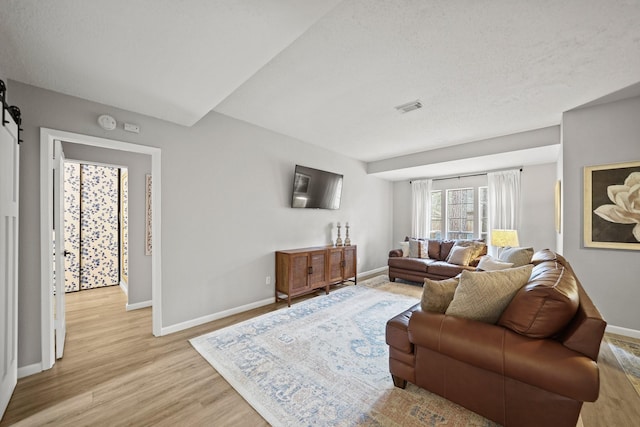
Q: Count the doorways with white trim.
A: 1